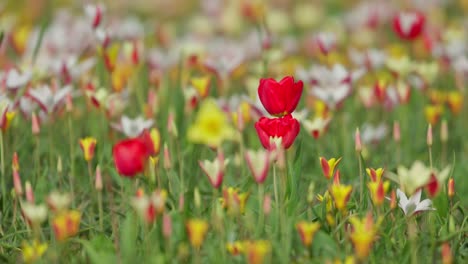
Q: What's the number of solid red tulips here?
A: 3